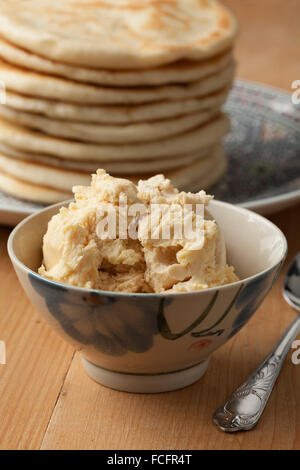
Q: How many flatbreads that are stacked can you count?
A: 9